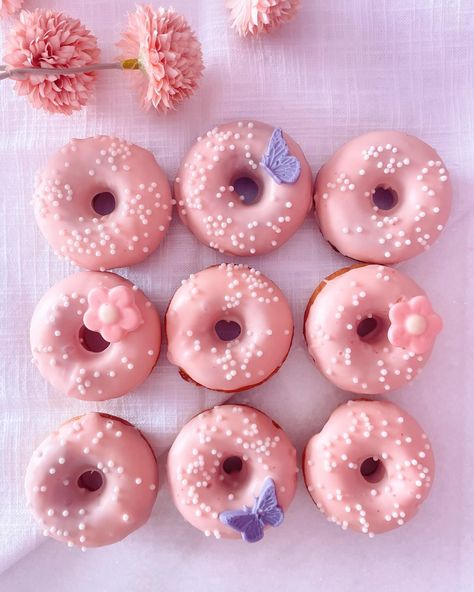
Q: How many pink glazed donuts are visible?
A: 9